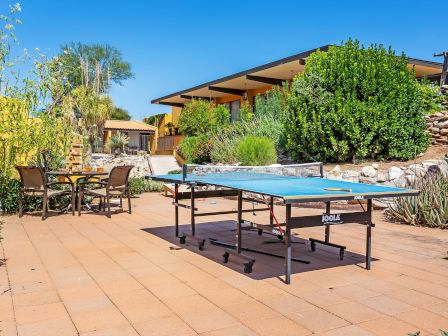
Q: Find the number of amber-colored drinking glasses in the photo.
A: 2